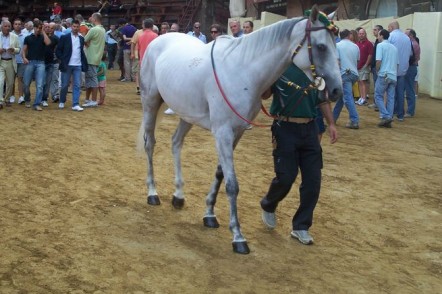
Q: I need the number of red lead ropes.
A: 1